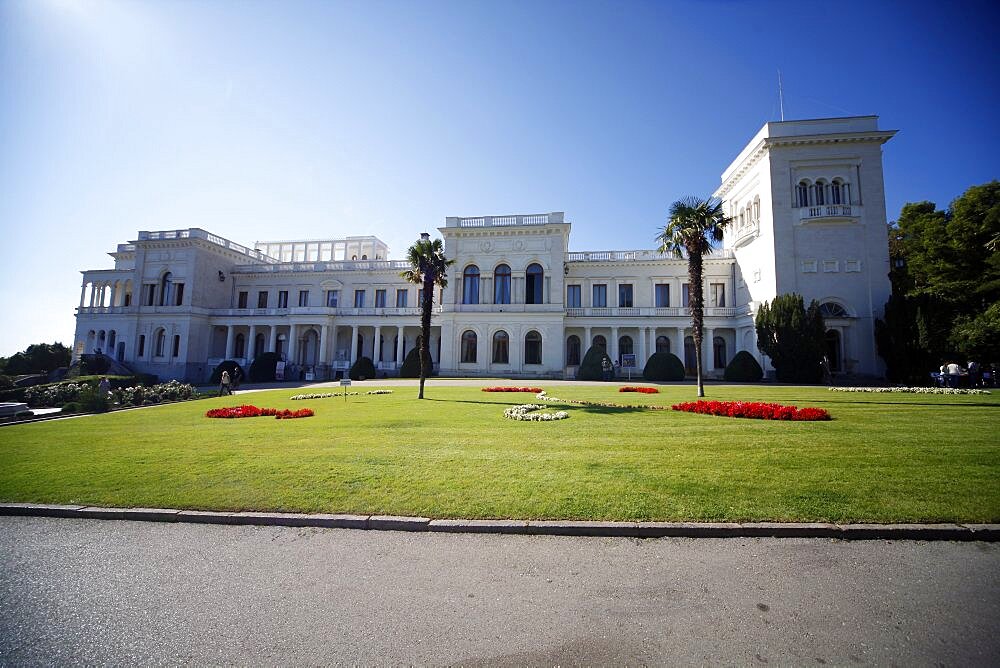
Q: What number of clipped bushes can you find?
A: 7